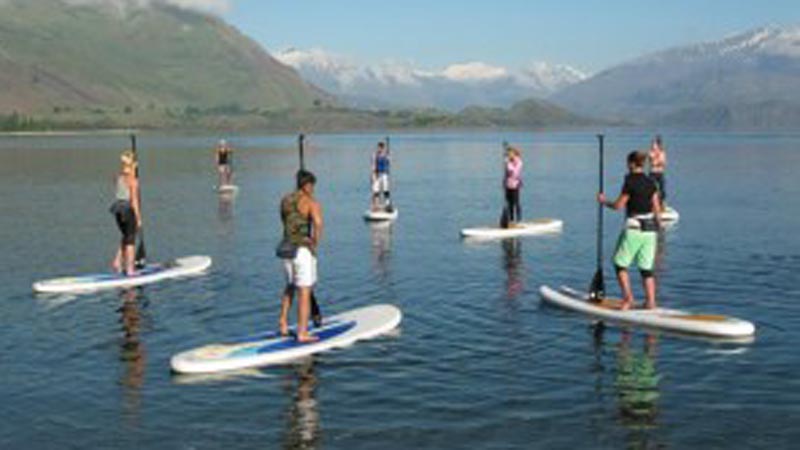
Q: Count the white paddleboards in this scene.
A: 7